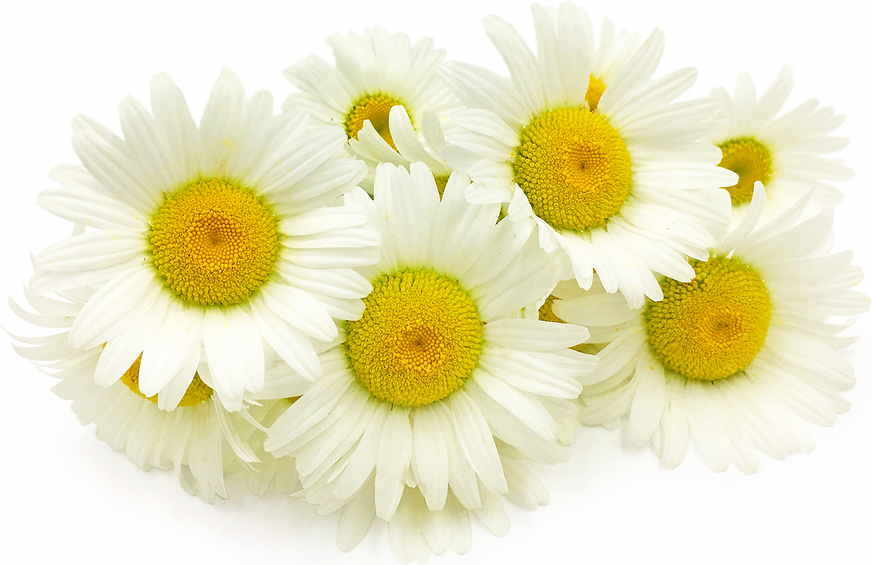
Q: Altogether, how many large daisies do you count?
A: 4